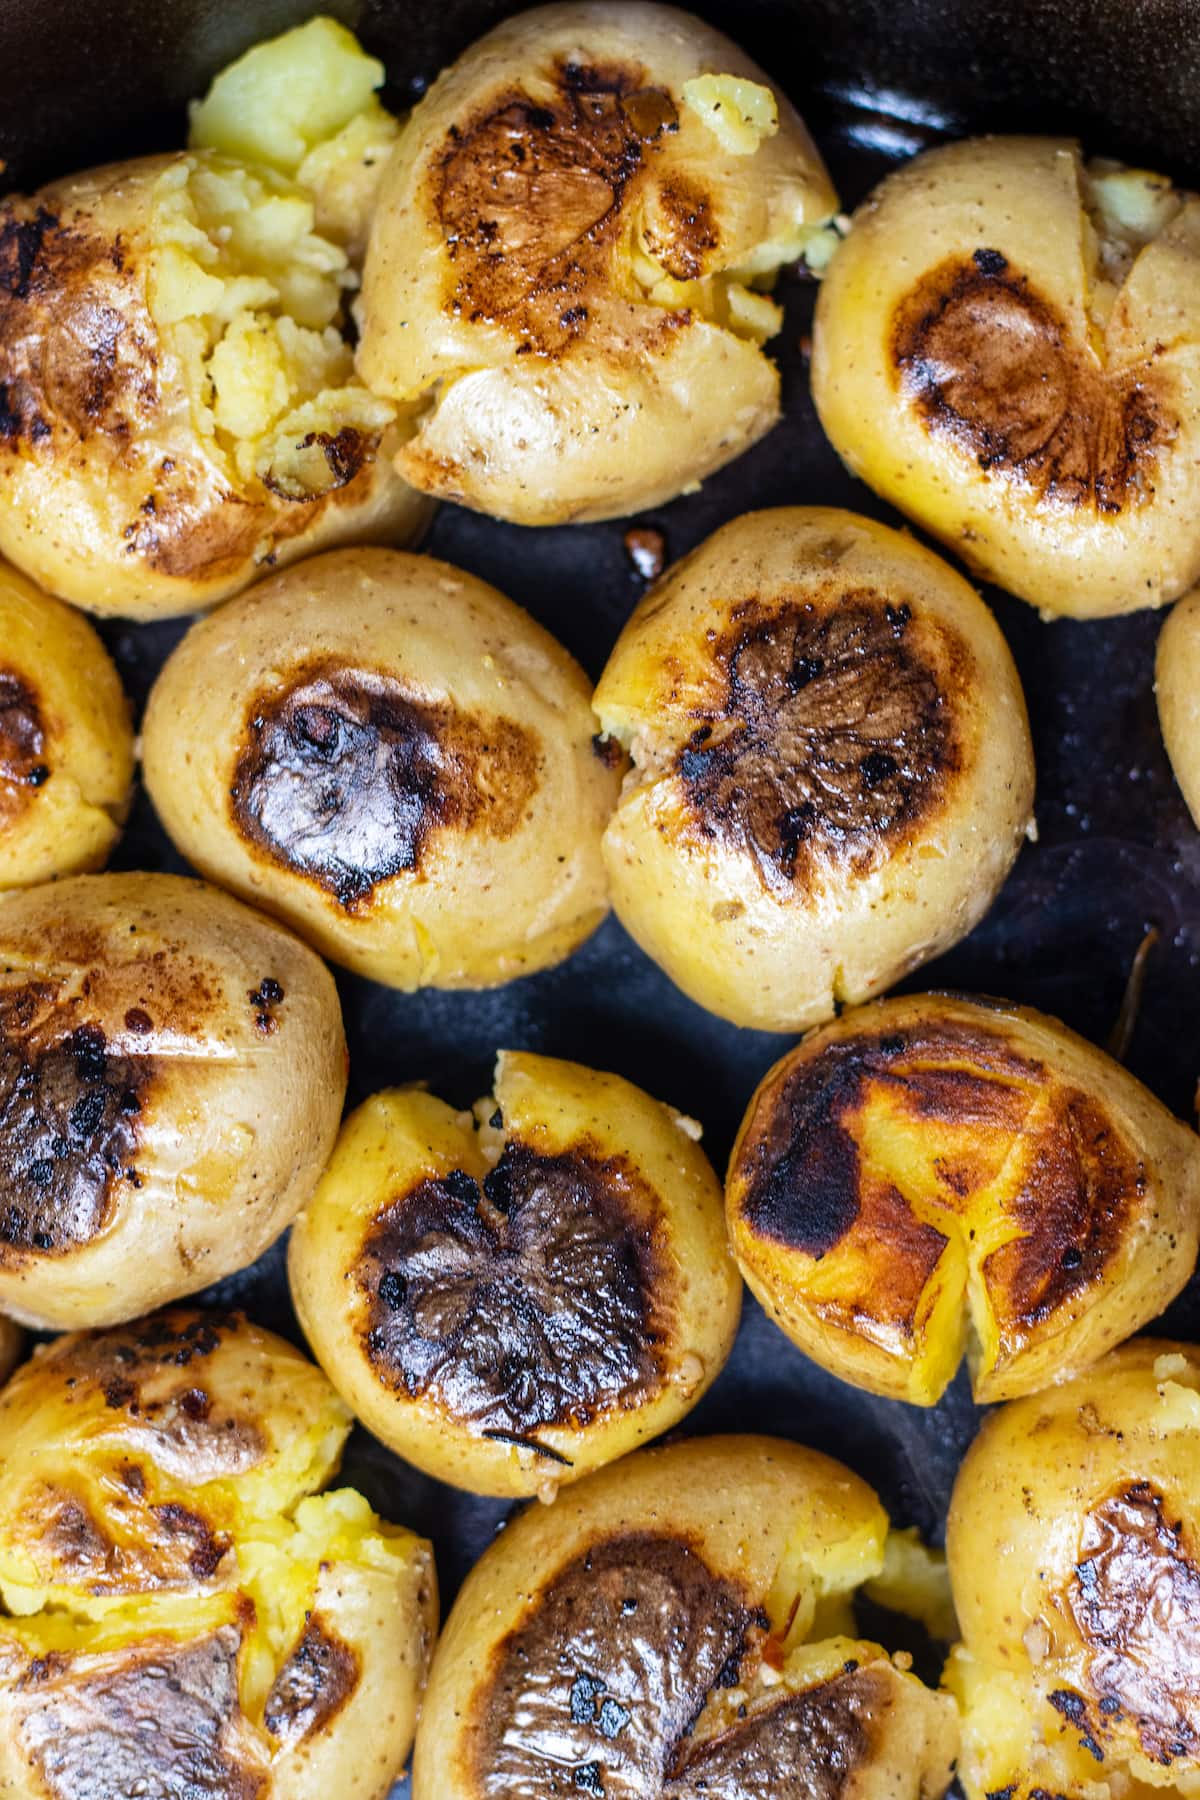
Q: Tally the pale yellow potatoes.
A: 13